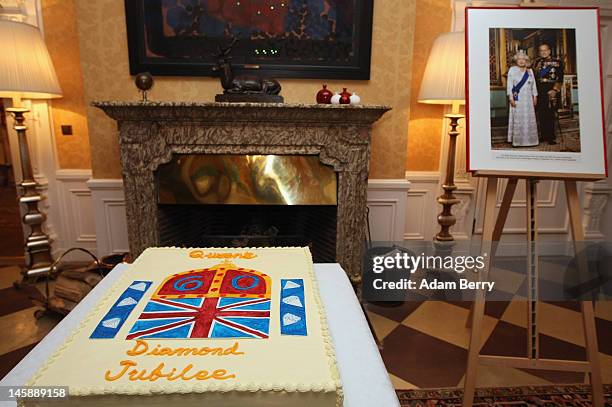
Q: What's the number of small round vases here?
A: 4